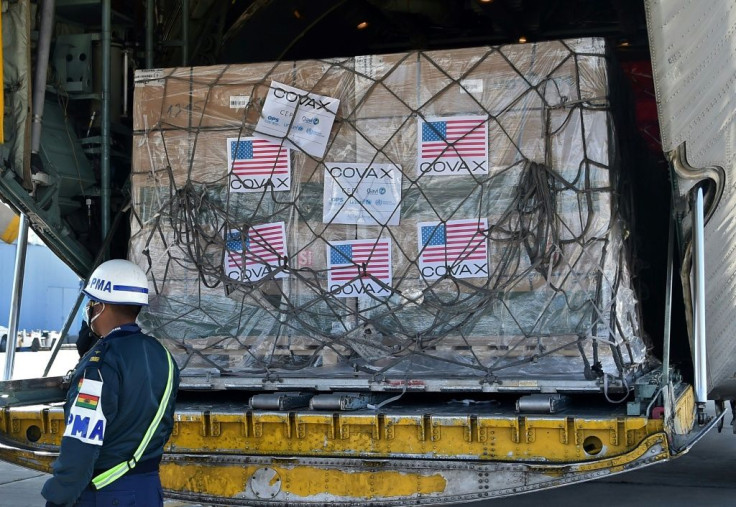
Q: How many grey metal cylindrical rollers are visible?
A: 3